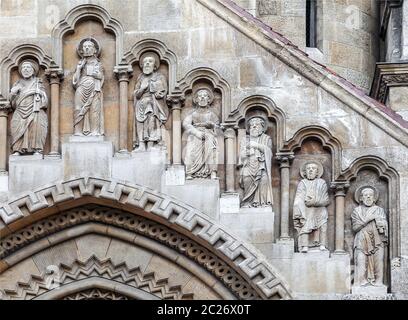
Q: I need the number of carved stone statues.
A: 7